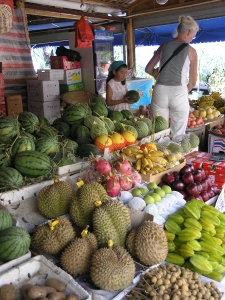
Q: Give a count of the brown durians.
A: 7